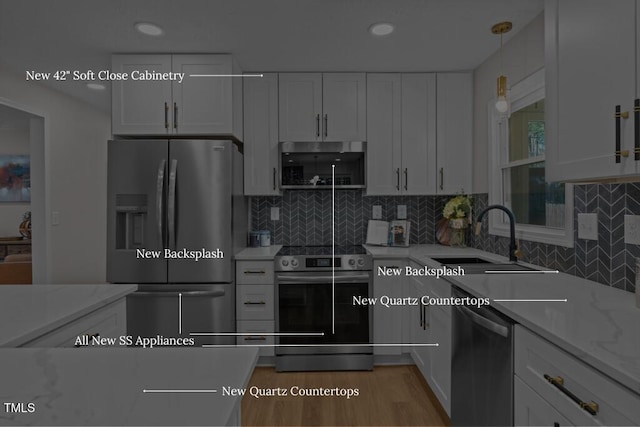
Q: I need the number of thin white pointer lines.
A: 8